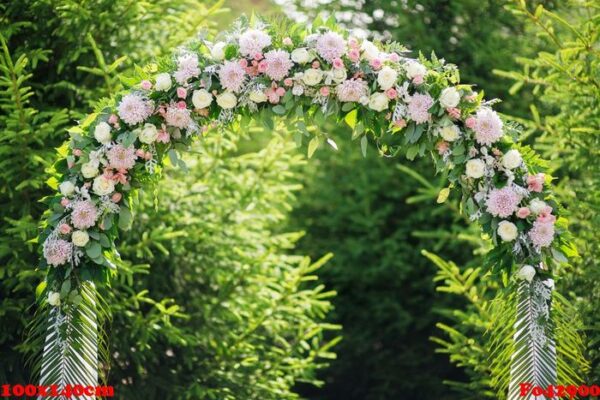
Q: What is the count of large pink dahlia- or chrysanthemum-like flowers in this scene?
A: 15